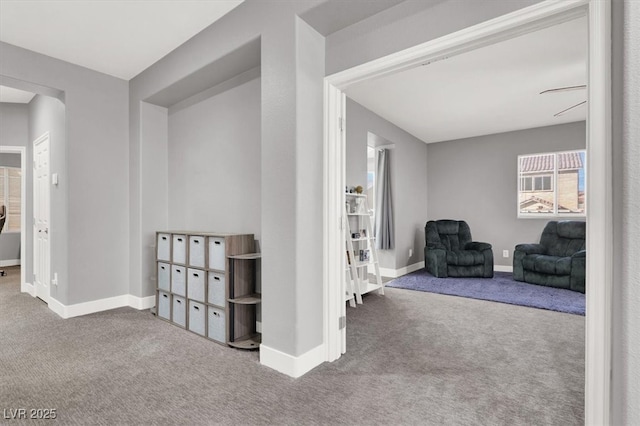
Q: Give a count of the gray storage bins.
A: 12